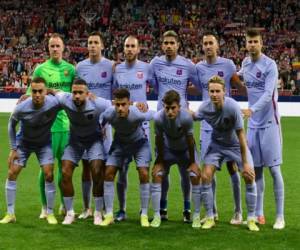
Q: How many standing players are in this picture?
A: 6